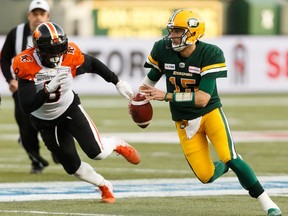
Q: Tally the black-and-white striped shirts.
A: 1